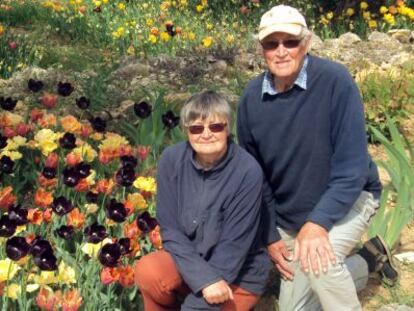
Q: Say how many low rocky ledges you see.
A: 1